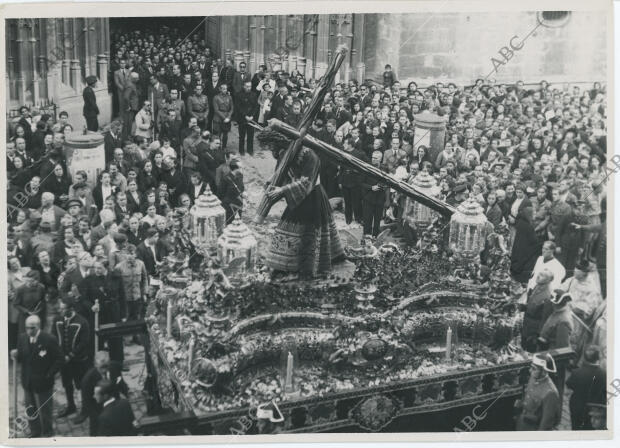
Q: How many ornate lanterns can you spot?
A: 4